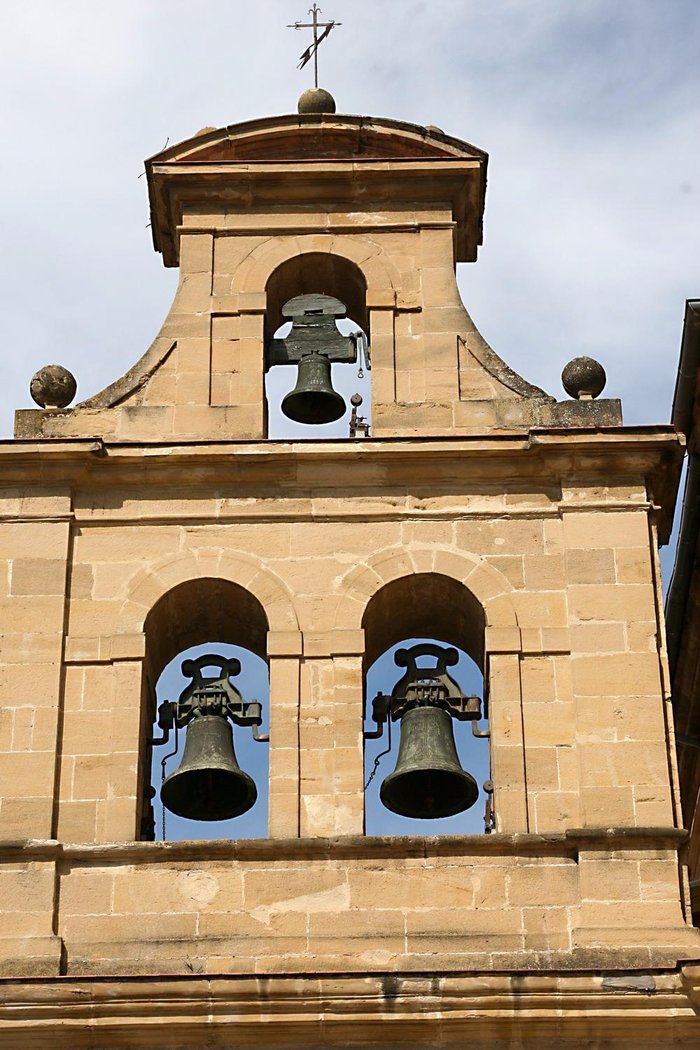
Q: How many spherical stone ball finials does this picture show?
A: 3